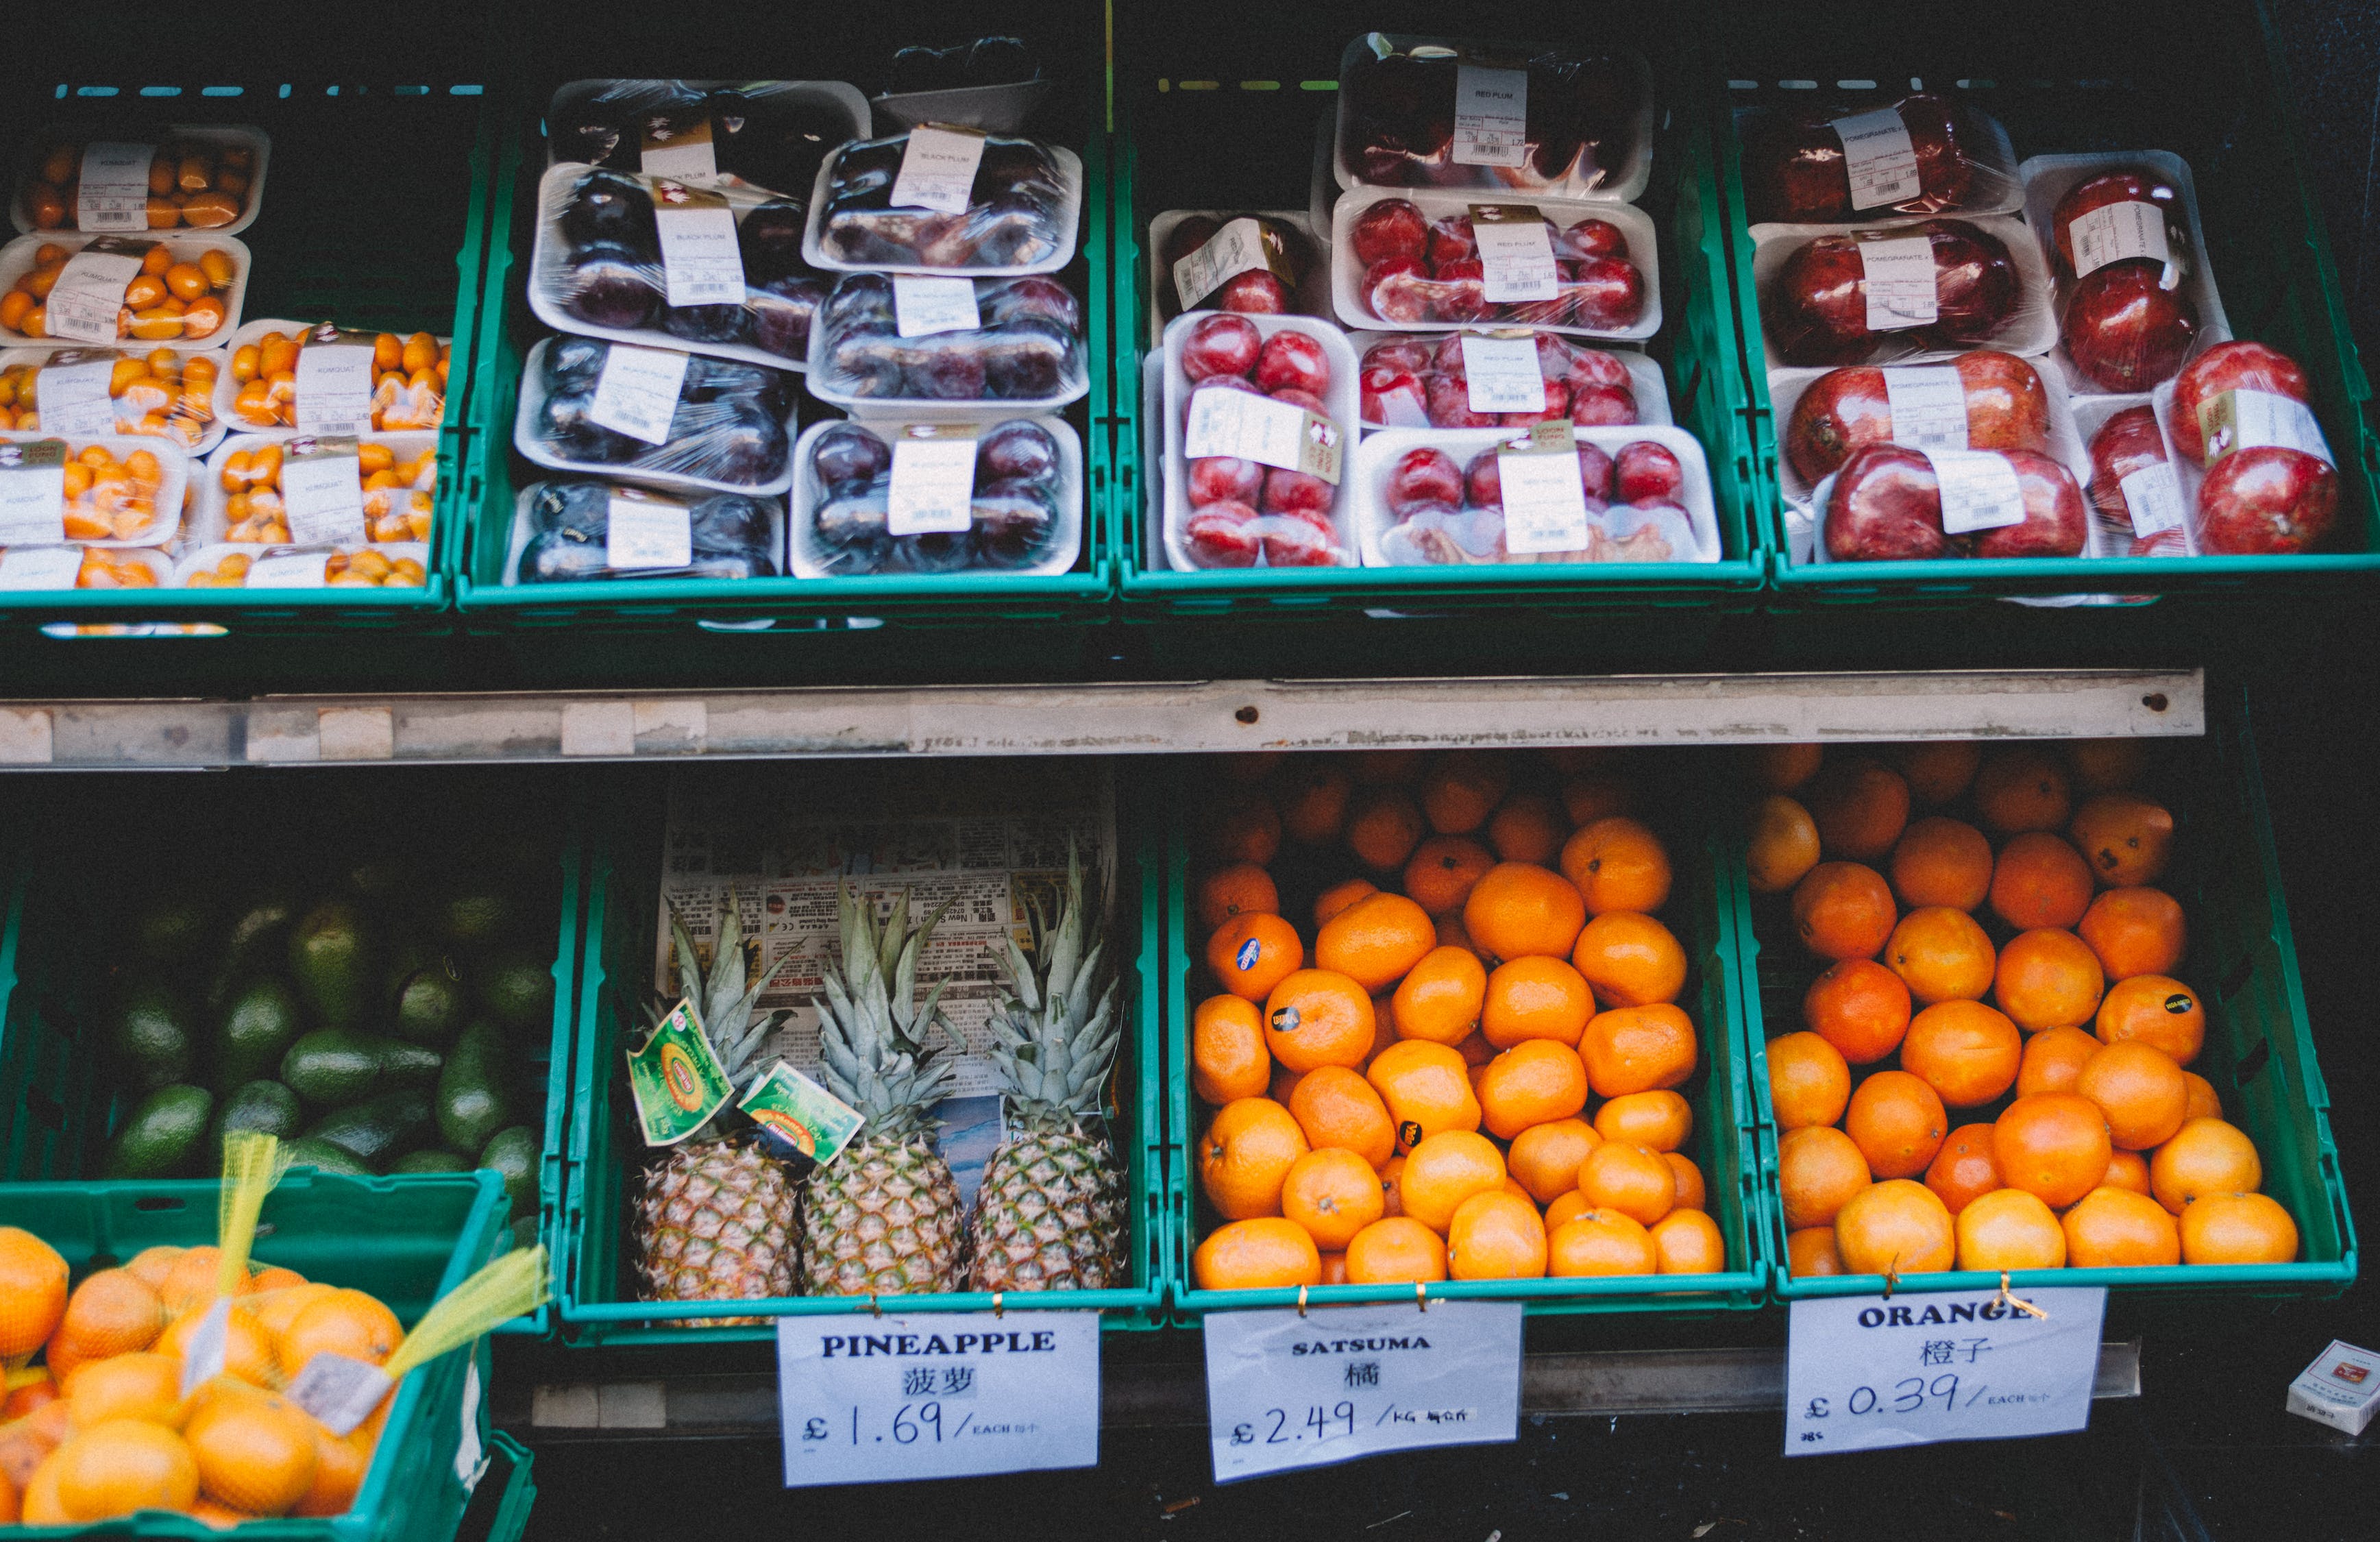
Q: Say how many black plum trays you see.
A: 8